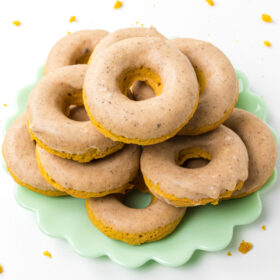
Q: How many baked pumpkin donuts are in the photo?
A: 10